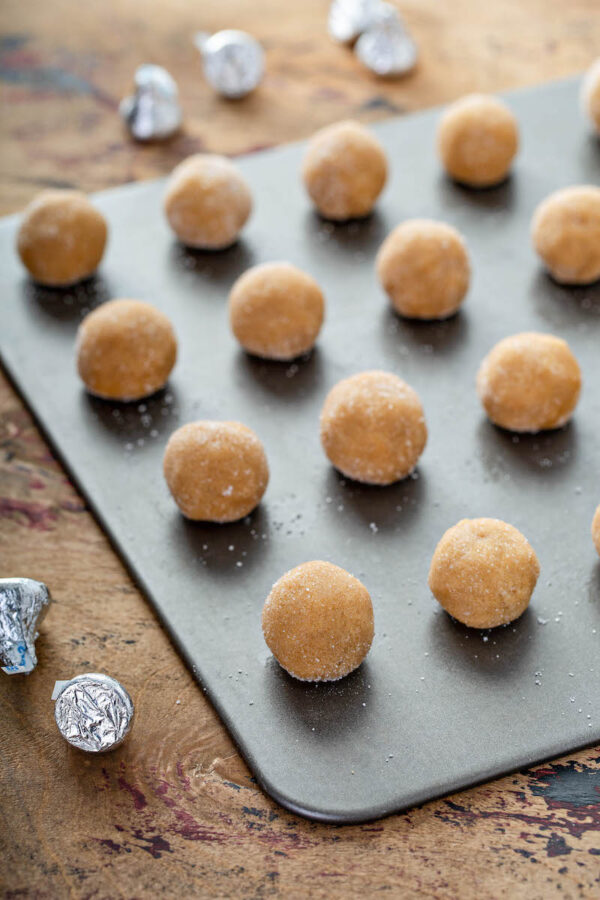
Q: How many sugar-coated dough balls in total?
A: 15